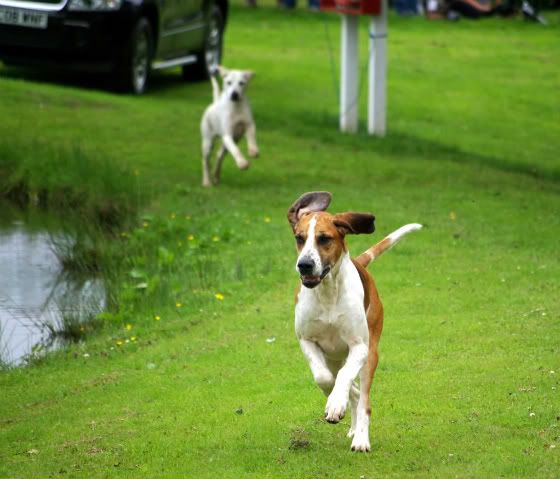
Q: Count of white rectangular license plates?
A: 1